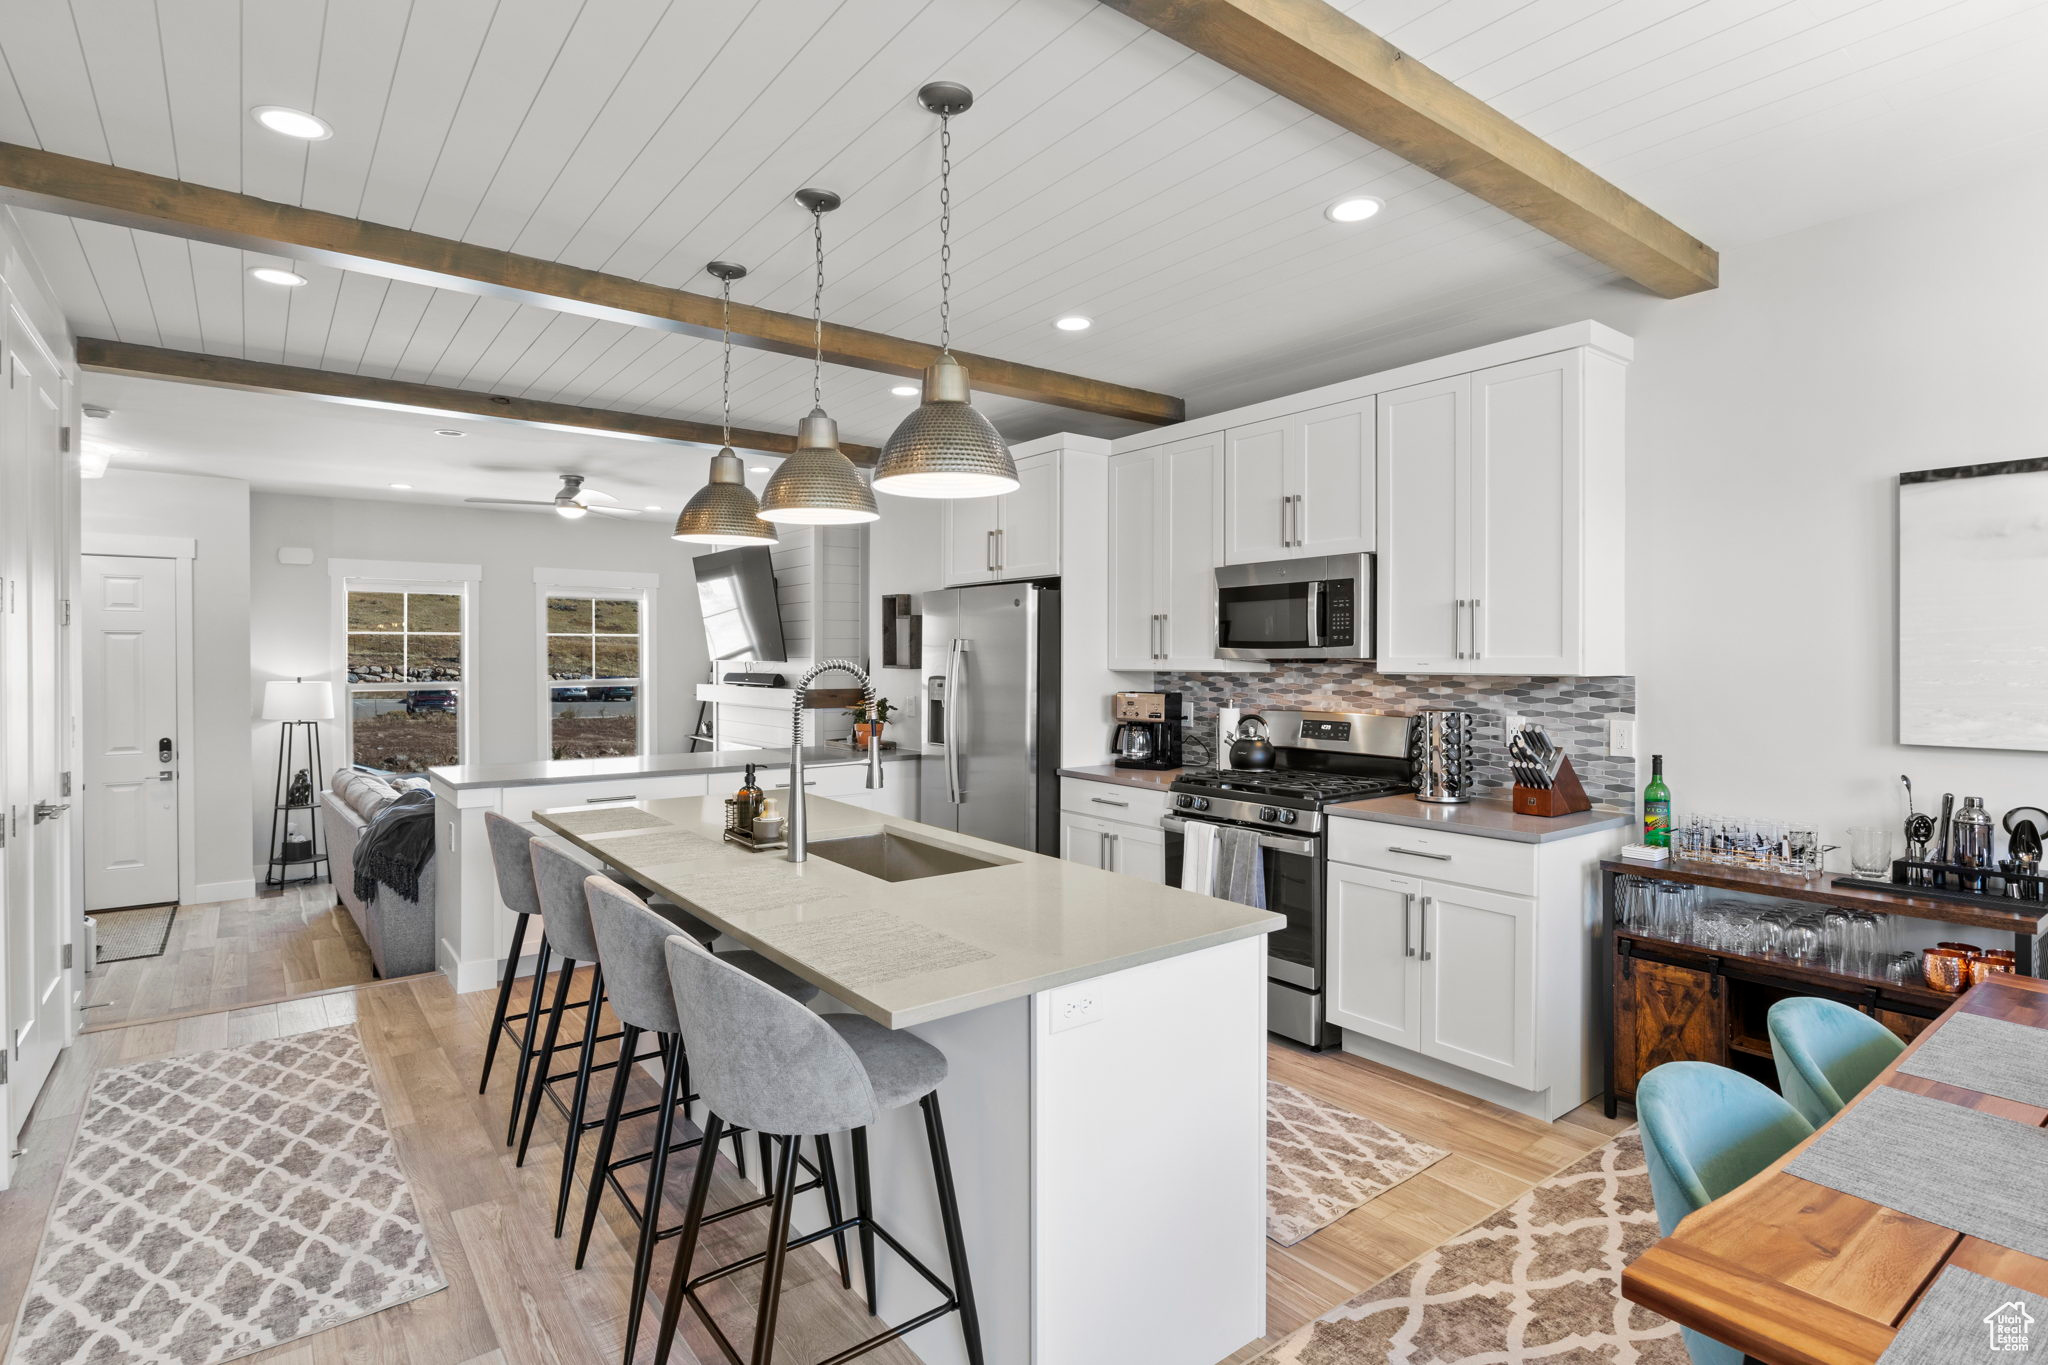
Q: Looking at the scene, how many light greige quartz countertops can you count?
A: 1